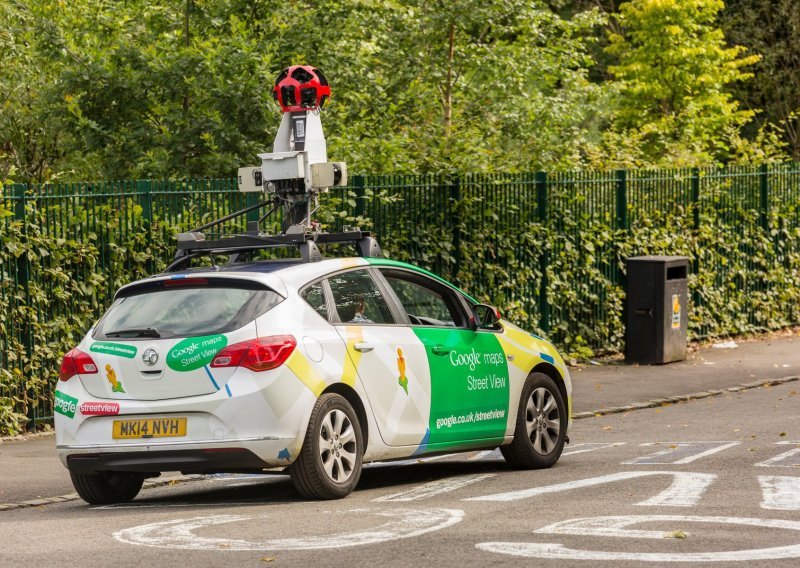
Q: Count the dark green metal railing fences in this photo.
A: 1